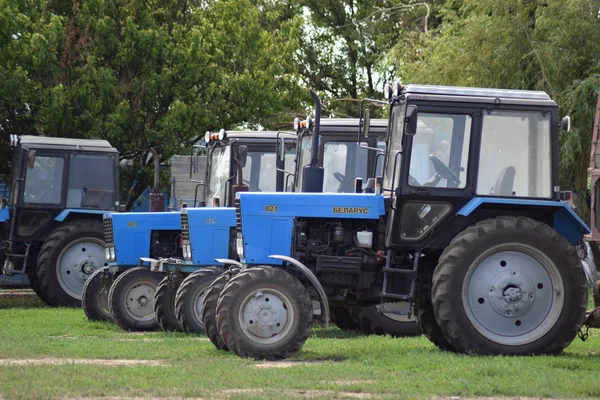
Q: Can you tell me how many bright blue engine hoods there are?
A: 3